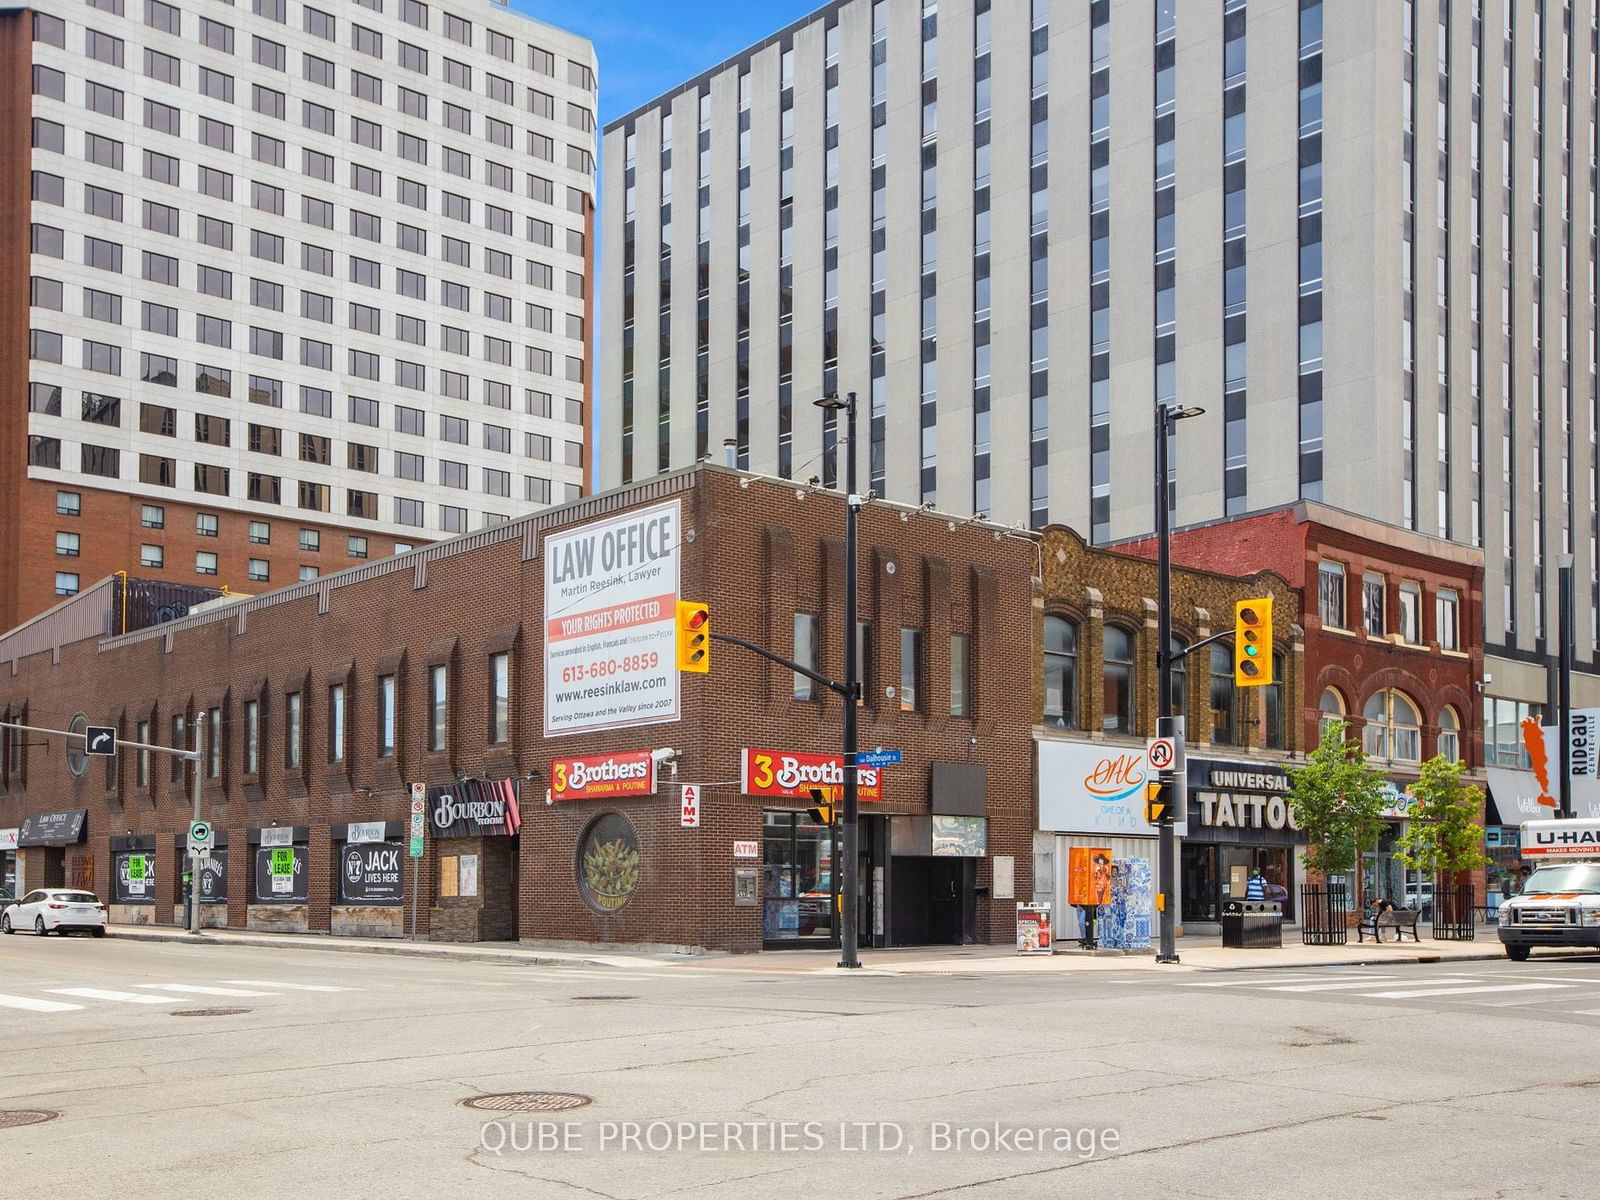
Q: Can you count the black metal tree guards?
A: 2